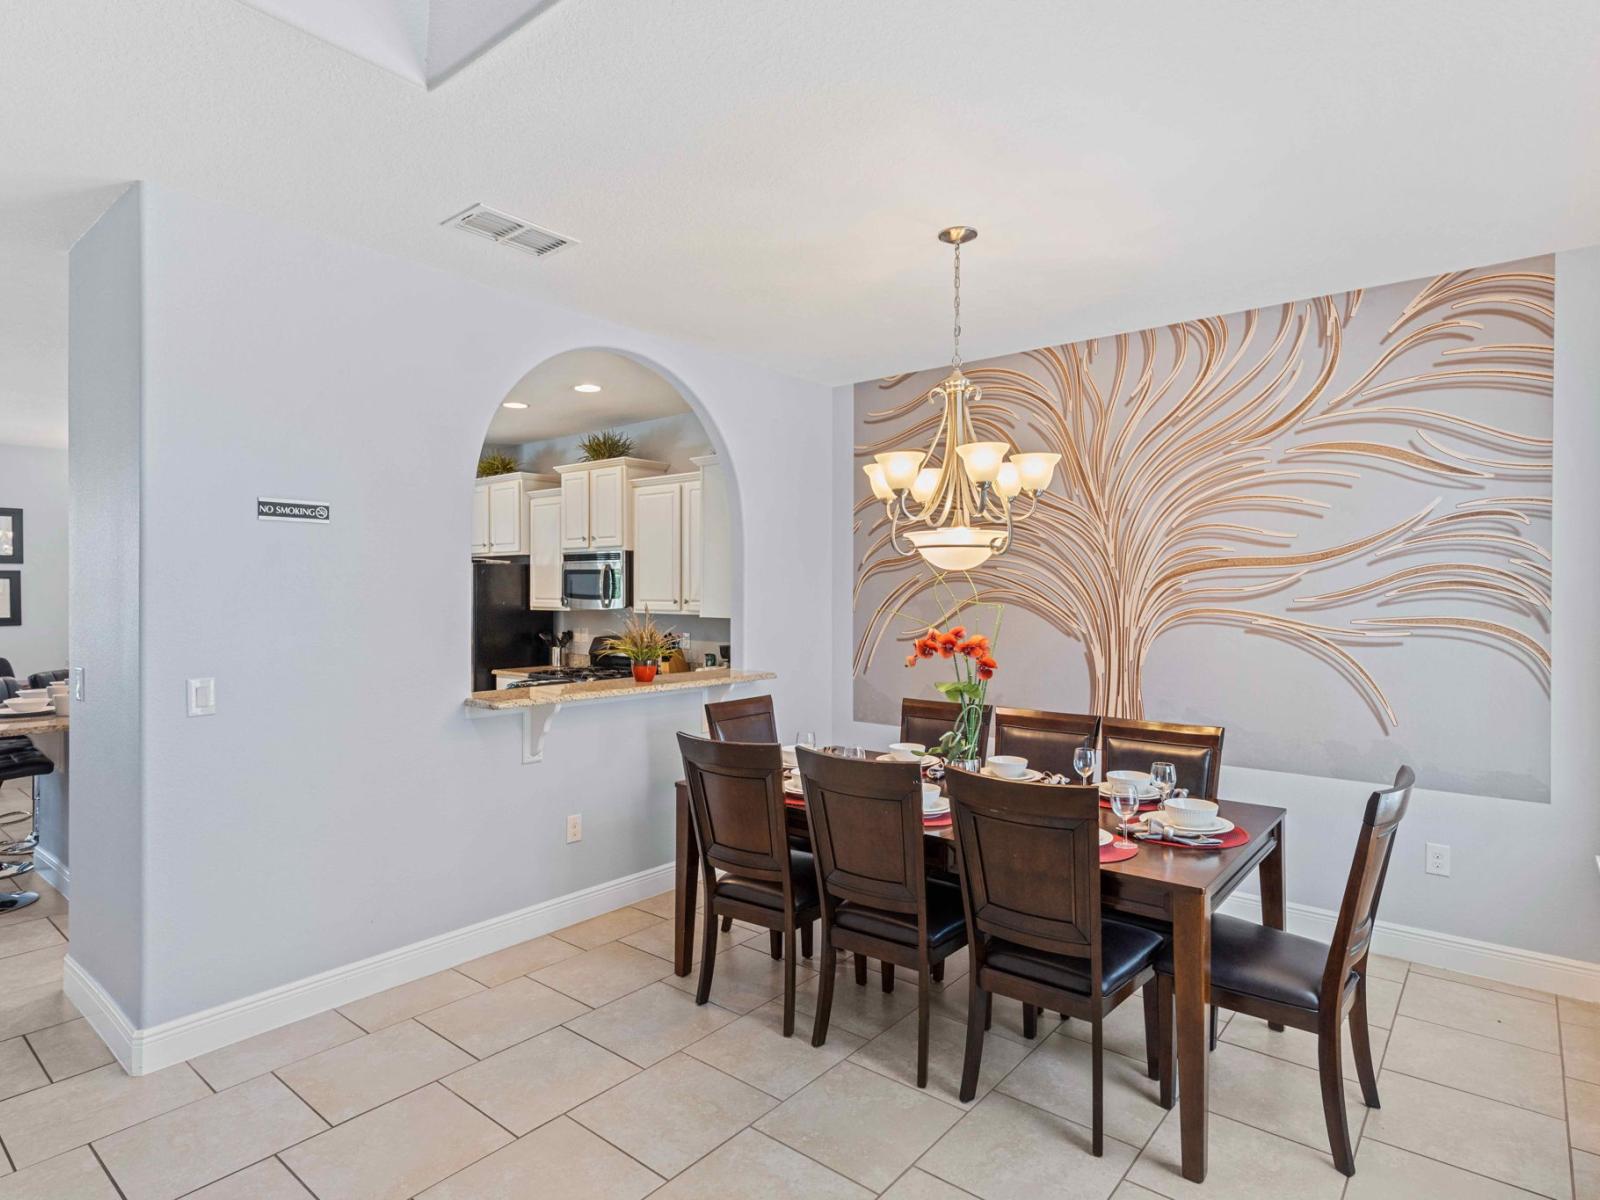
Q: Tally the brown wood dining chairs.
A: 8